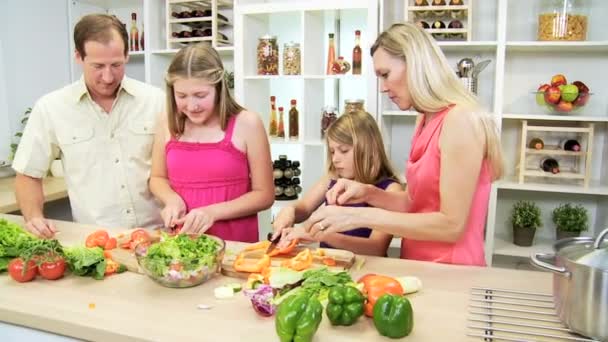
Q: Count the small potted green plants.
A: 2